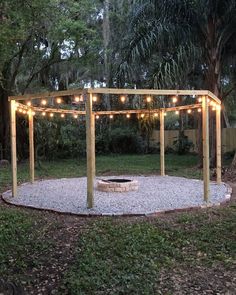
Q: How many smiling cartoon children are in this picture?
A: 0